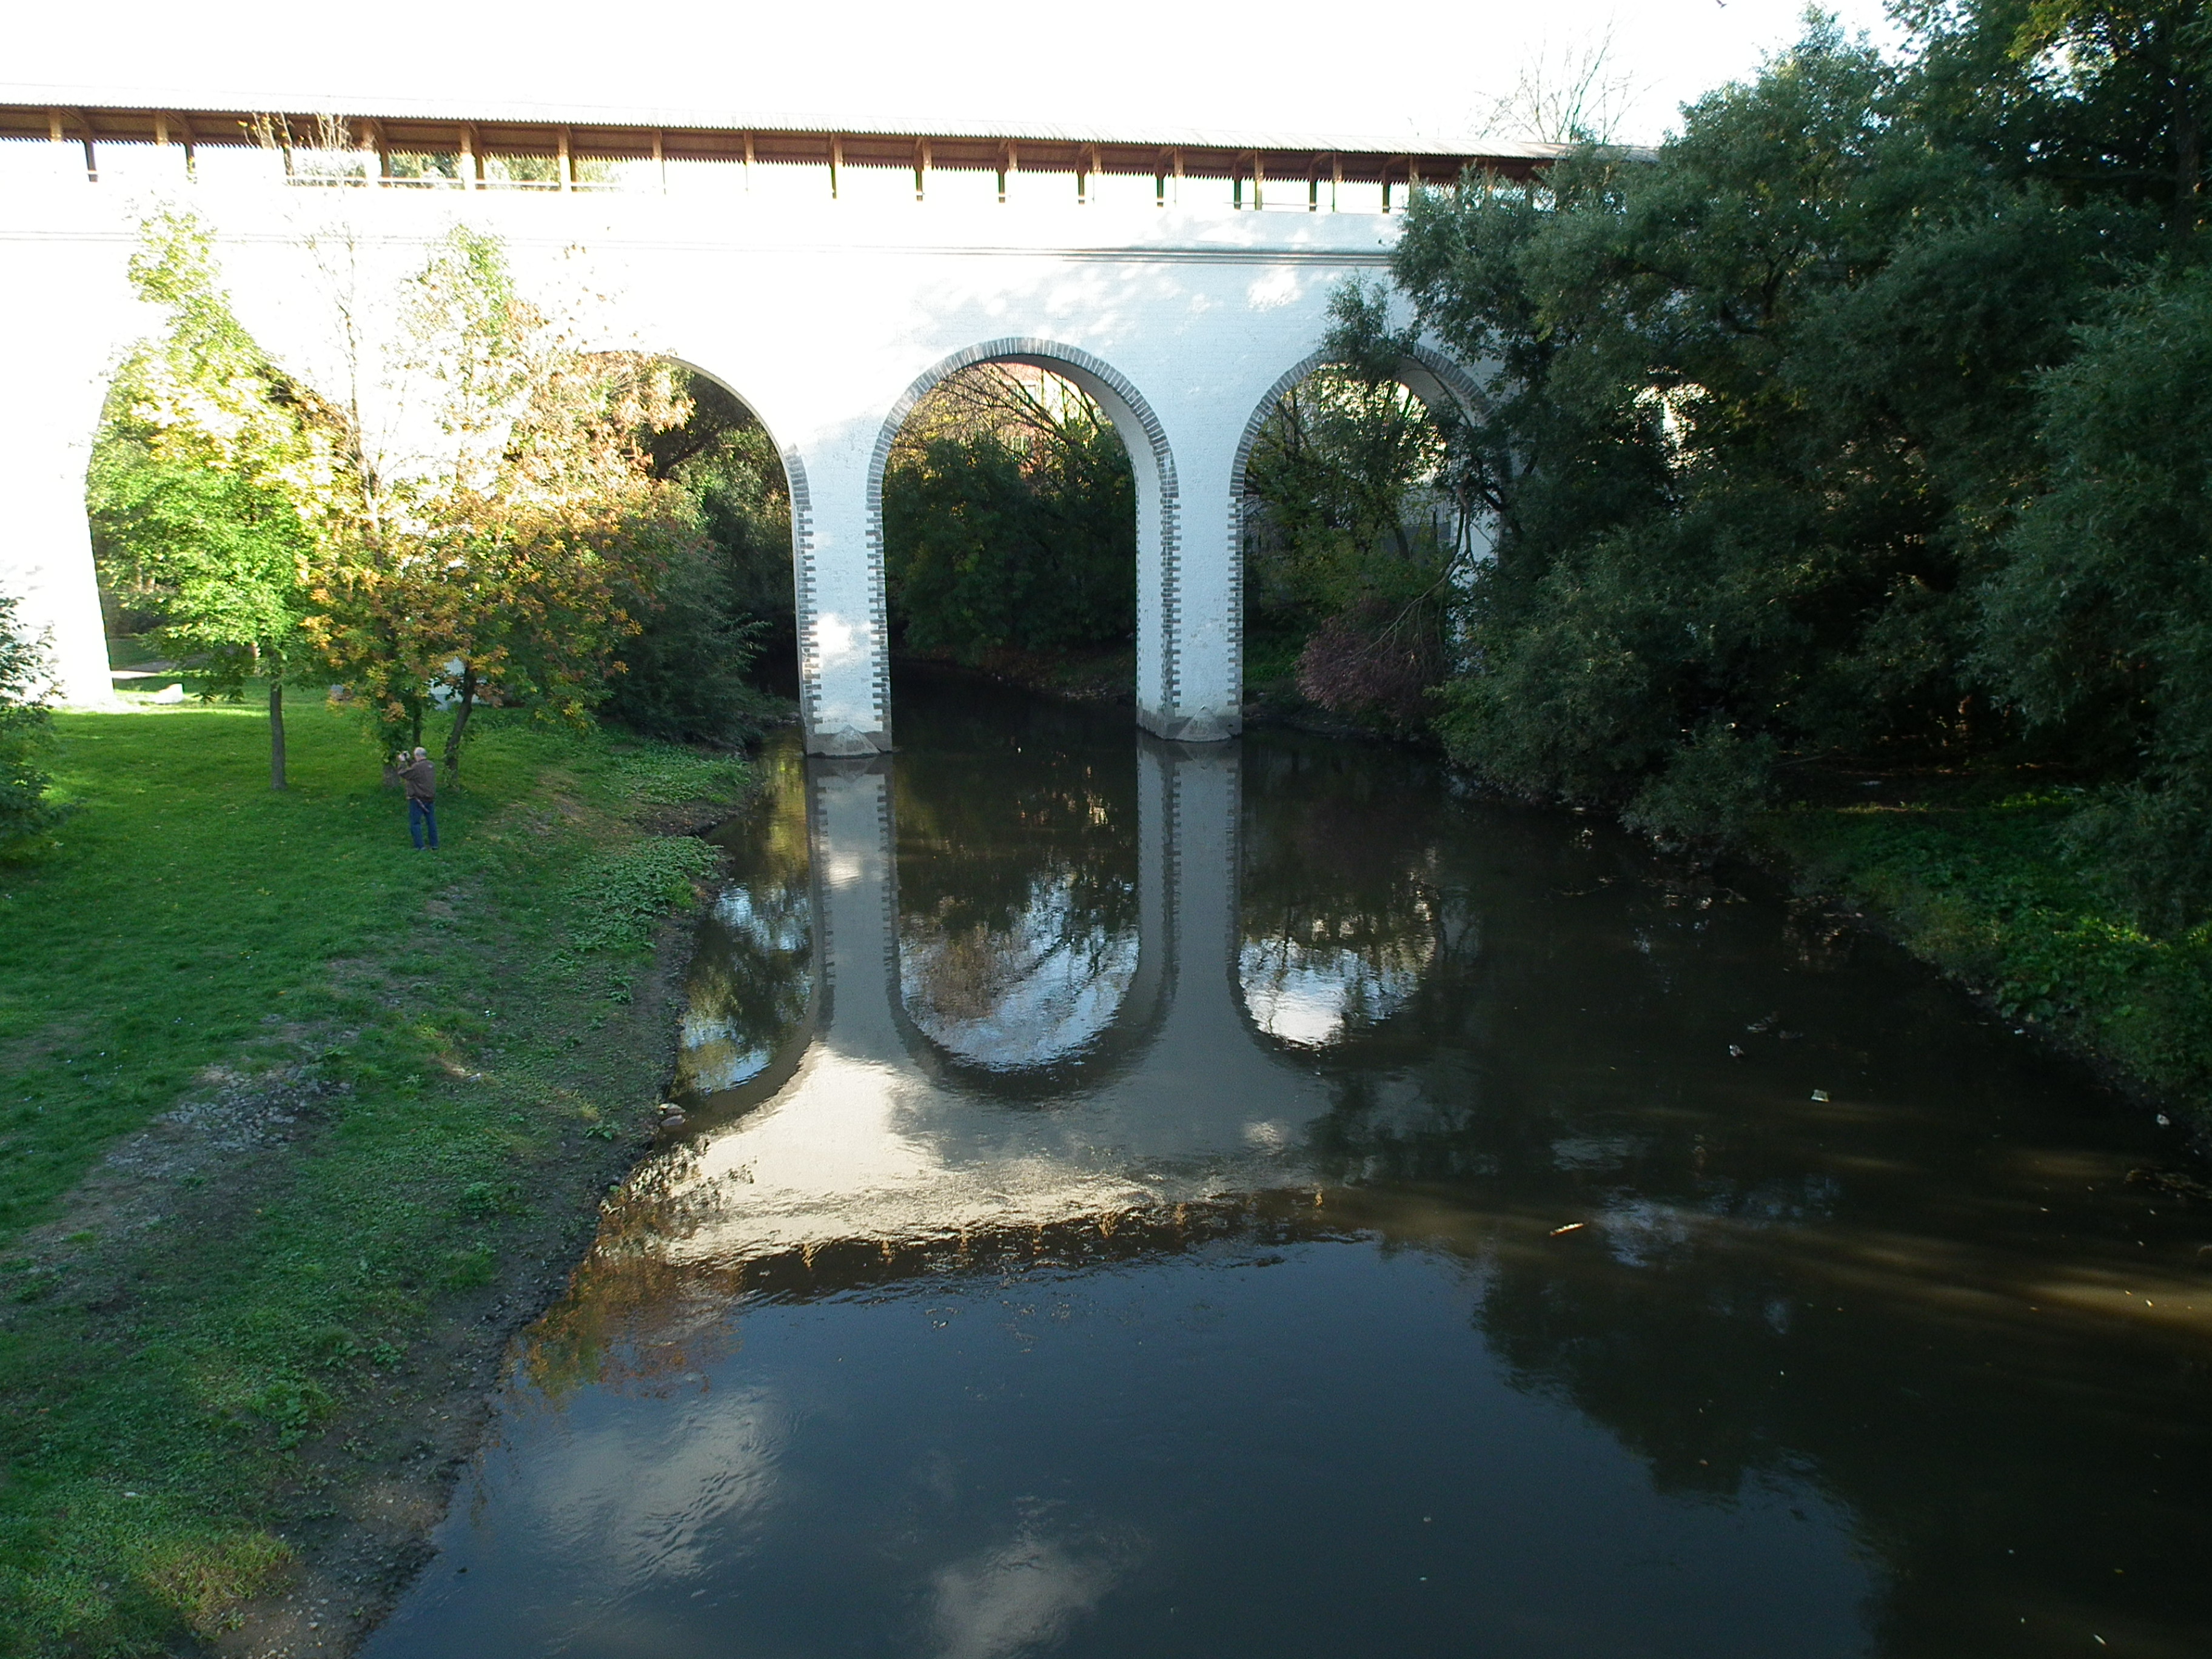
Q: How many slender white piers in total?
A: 2